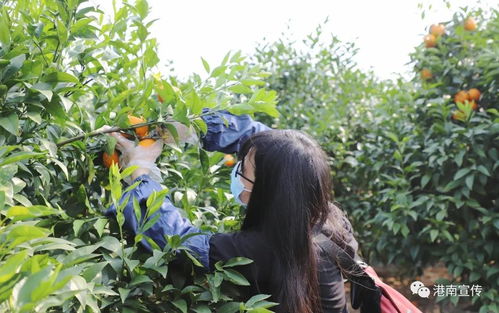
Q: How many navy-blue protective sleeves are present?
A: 2